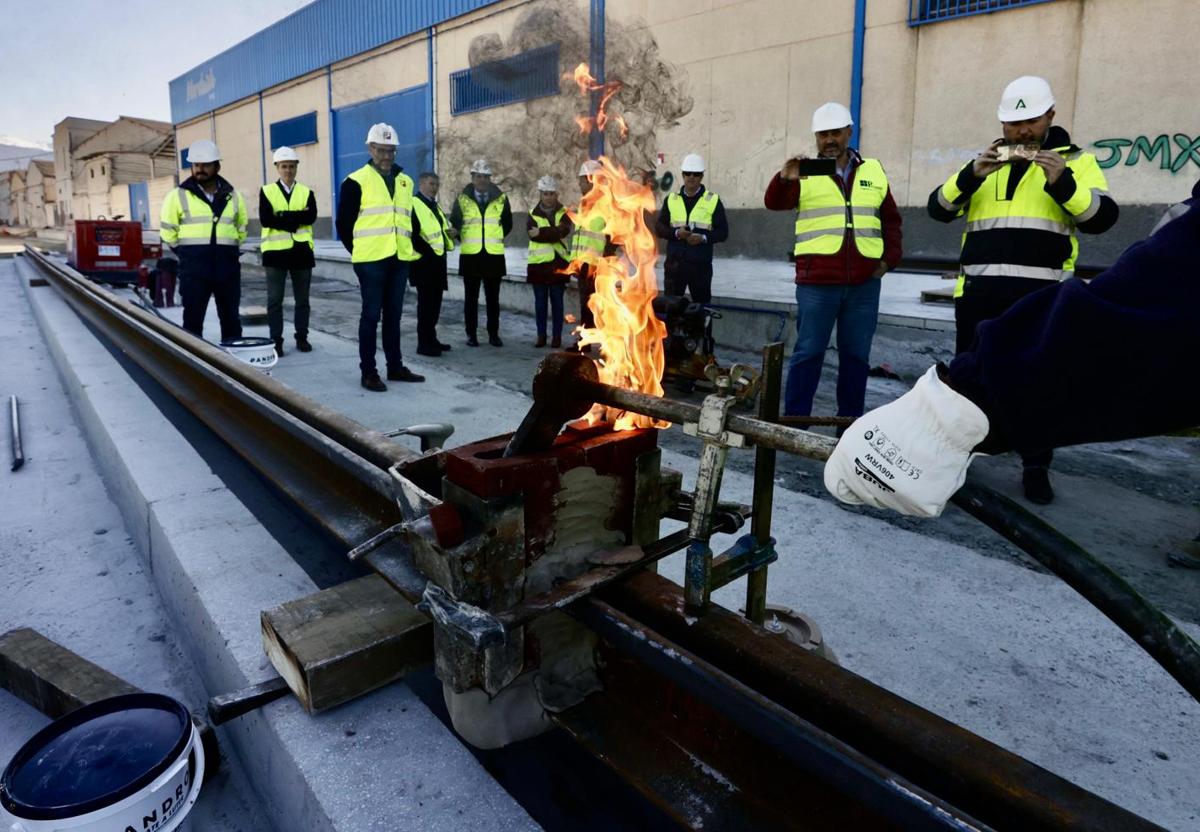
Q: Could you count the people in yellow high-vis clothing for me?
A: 10